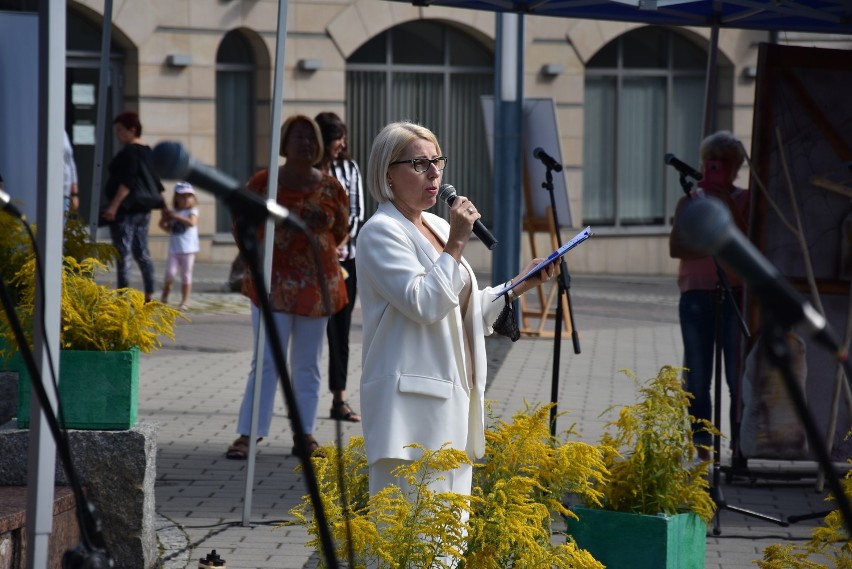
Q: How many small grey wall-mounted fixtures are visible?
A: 4